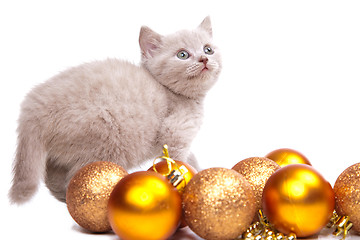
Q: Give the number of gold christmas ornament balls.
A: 8